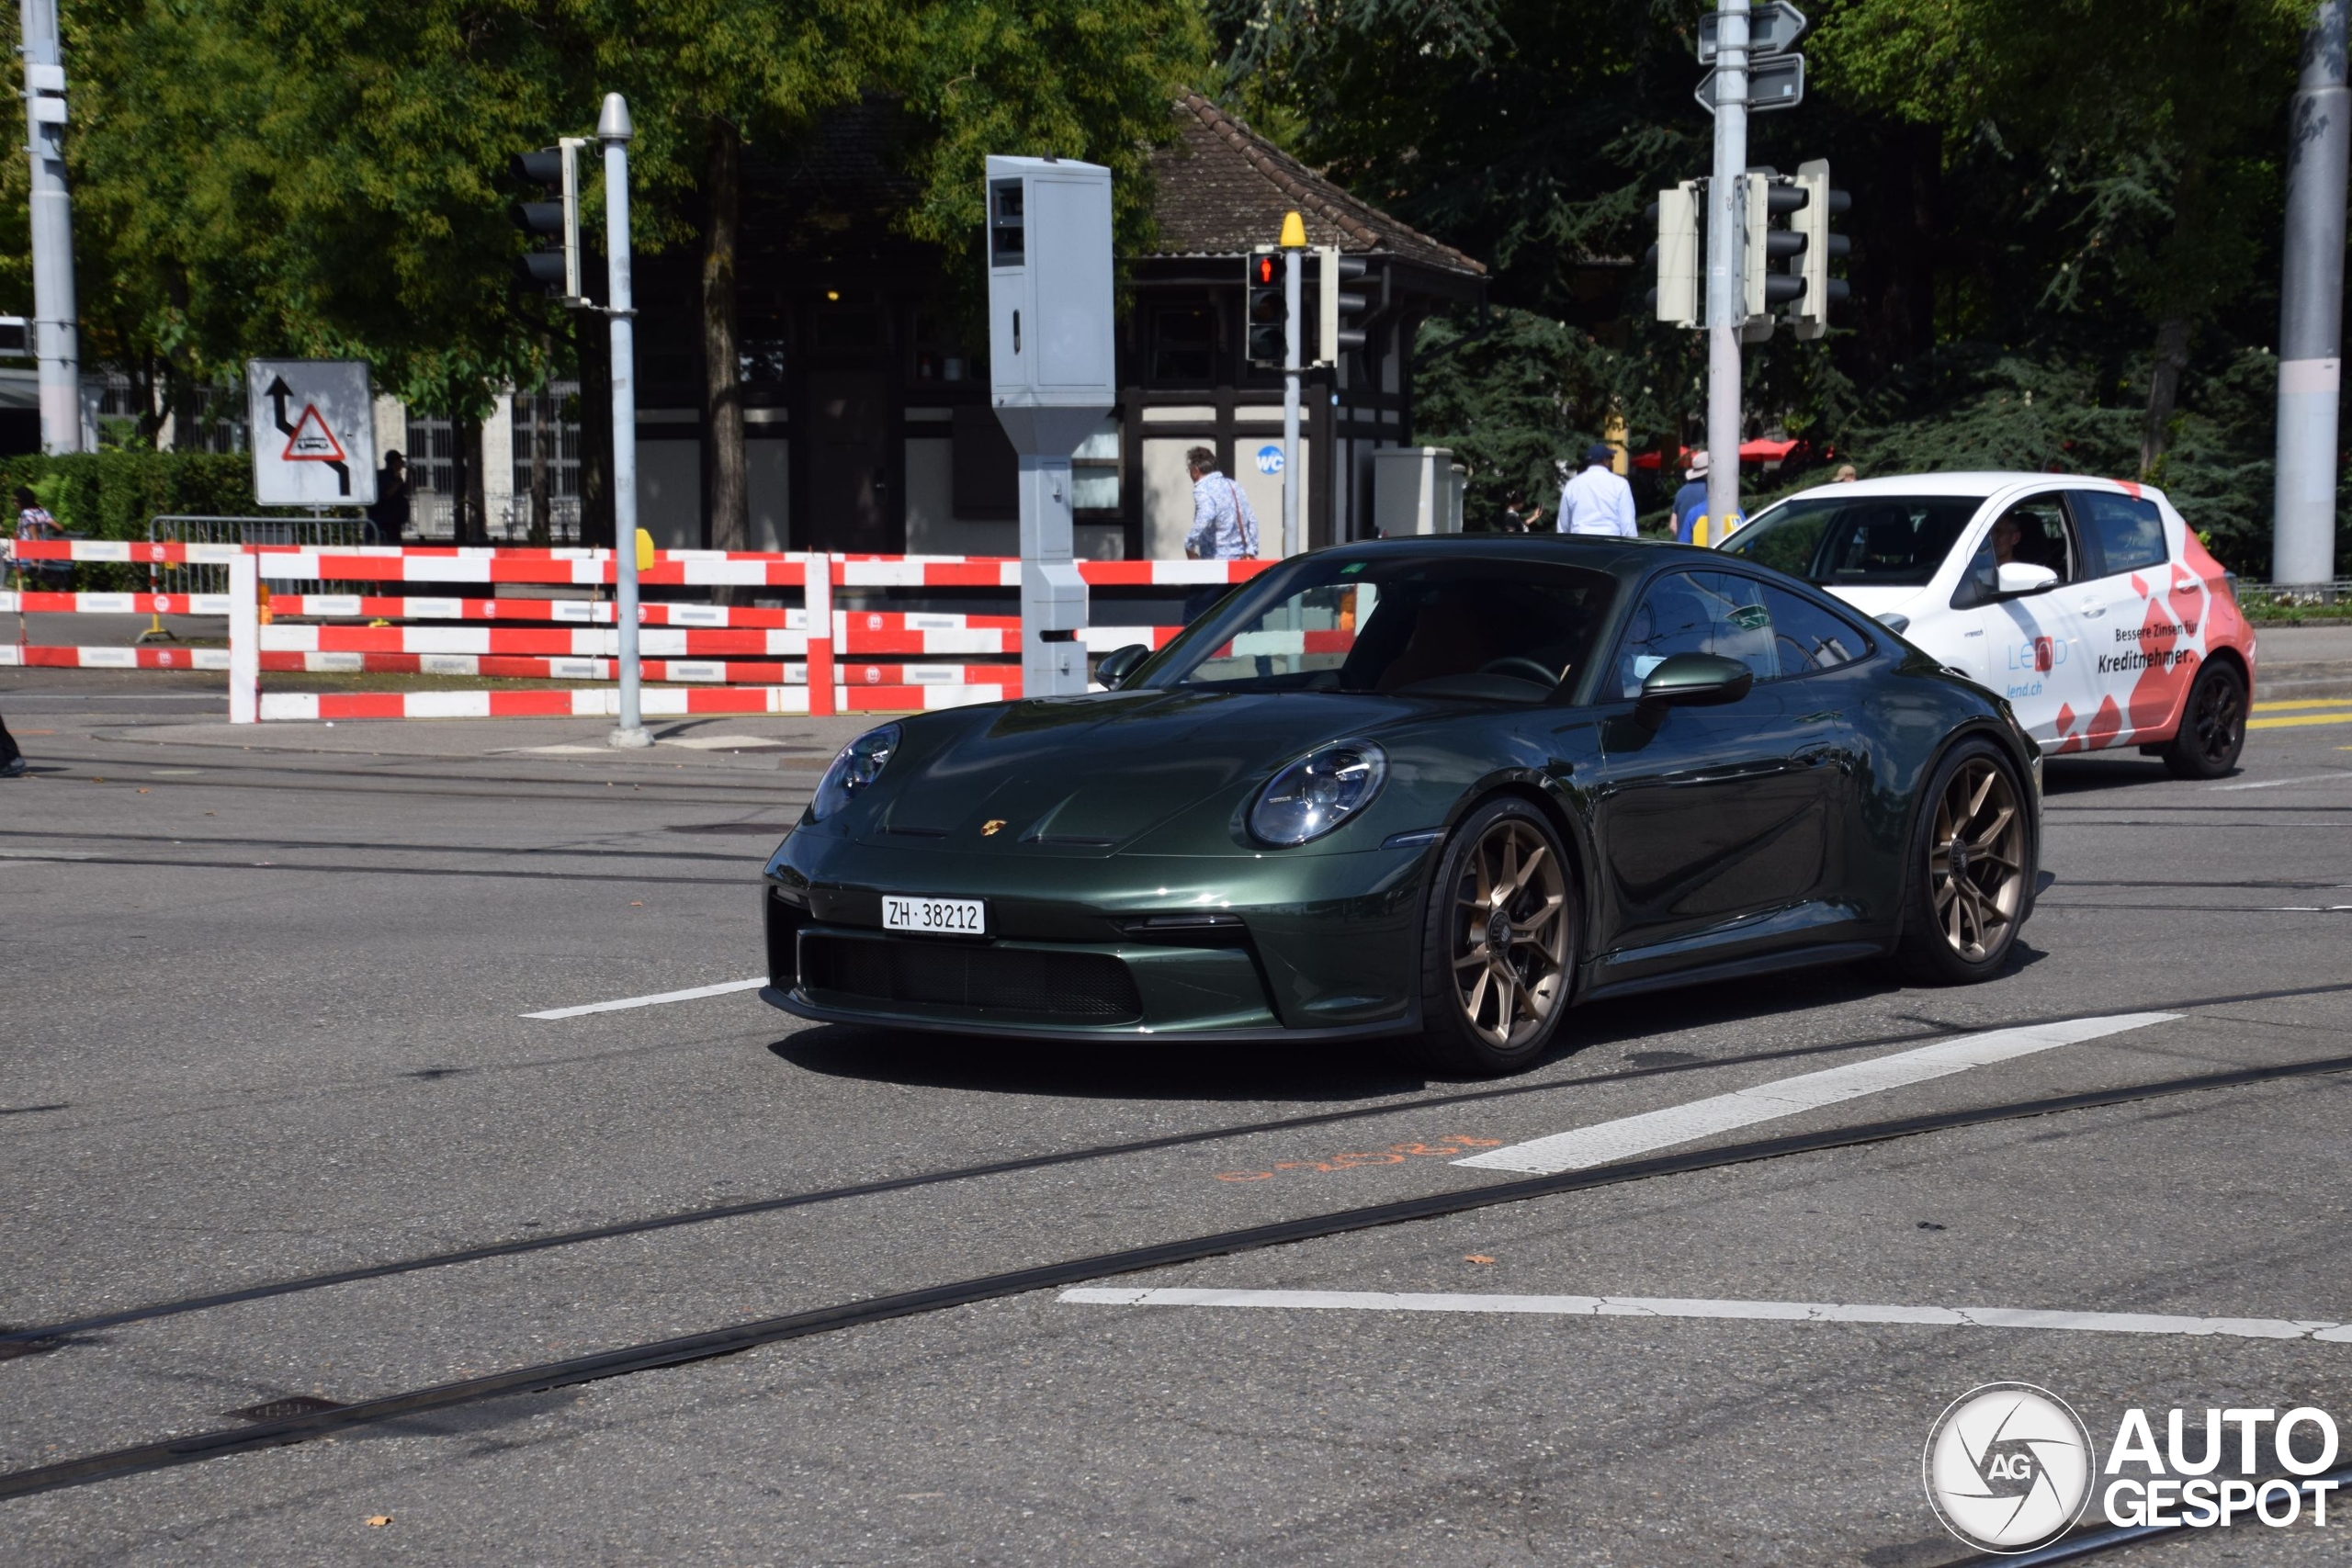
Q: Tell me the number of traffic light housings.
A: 6